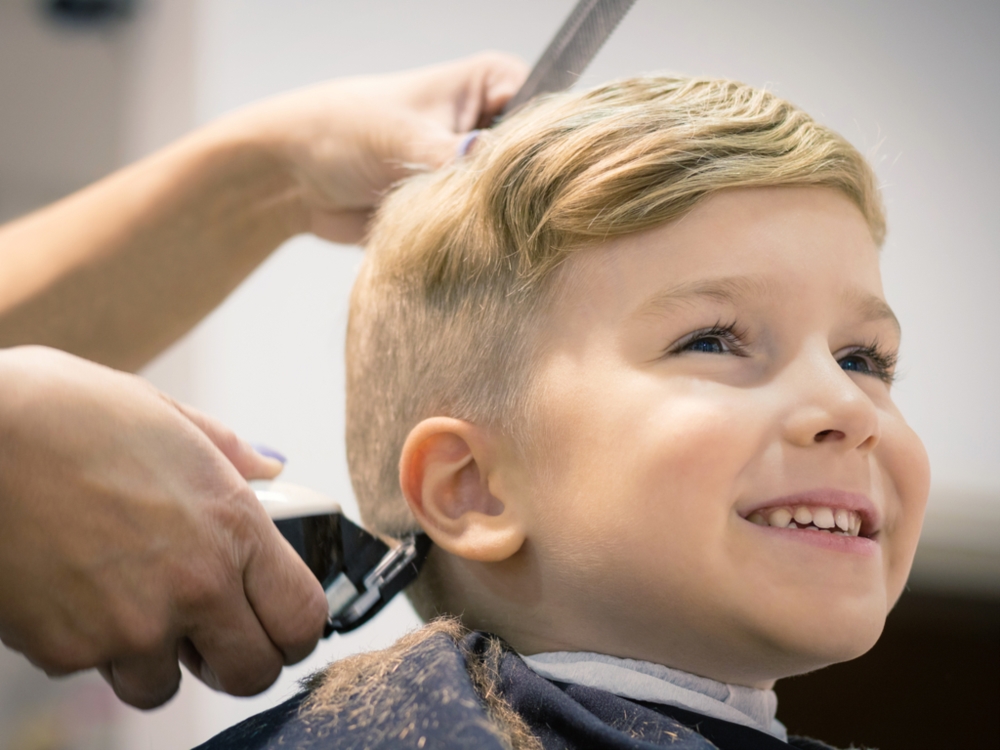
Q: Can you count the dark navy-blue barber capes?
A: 1